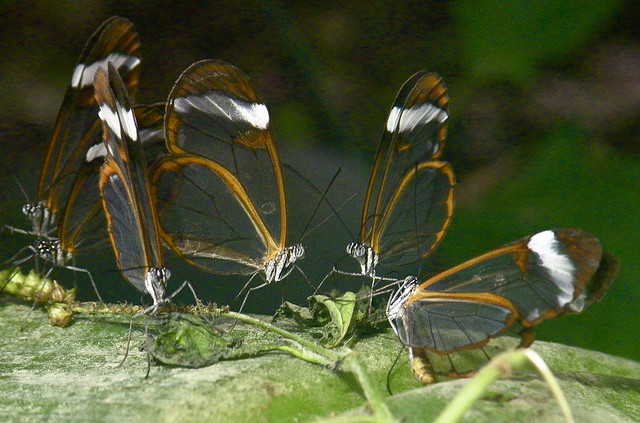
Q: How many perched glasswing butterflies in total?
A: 6